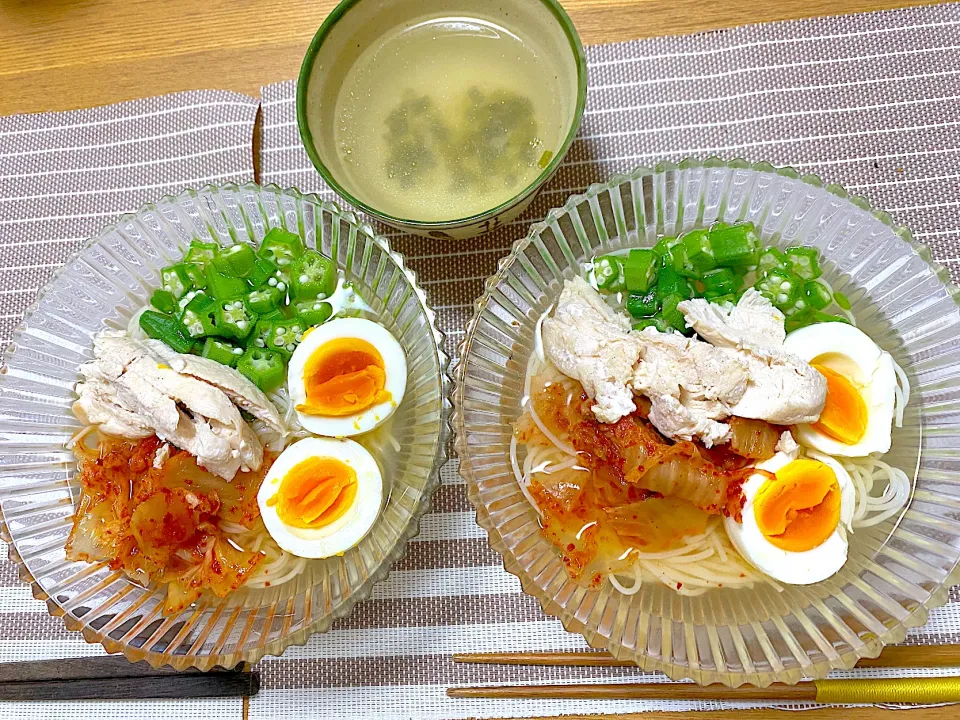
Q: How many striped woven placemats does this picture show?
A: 2